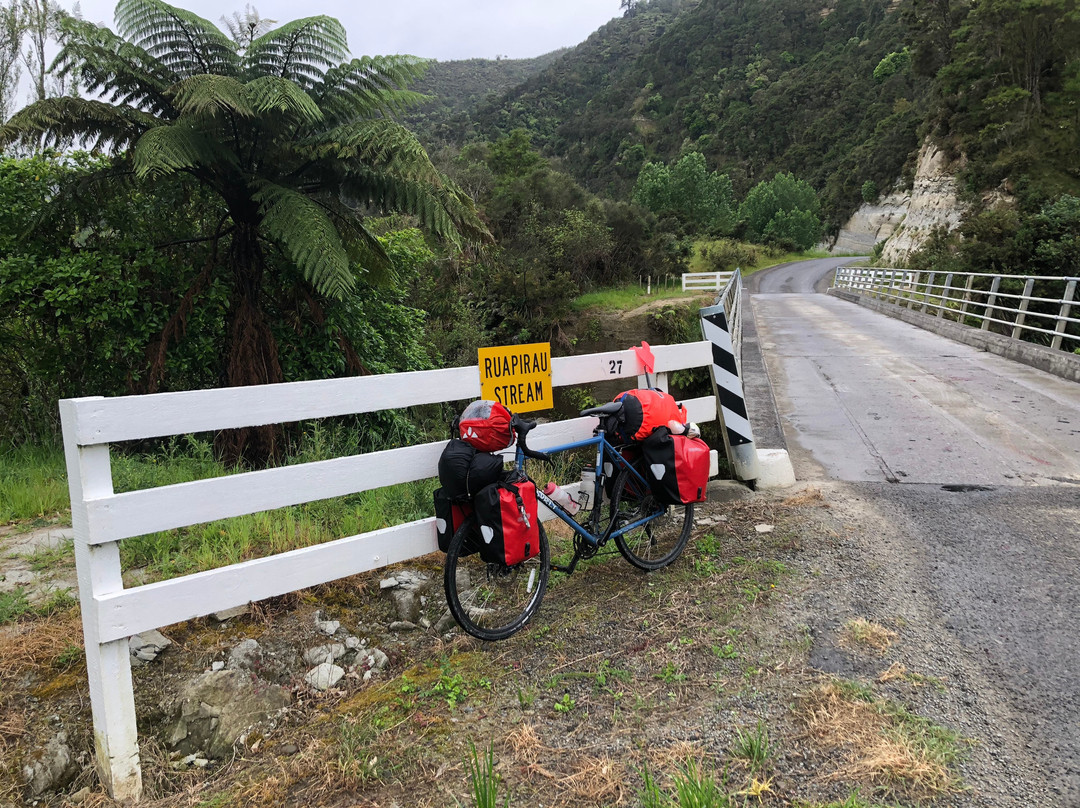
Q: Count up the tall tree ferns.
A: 1